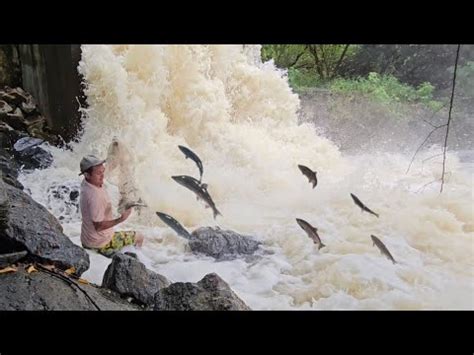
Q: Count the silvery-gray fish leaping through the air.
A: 7